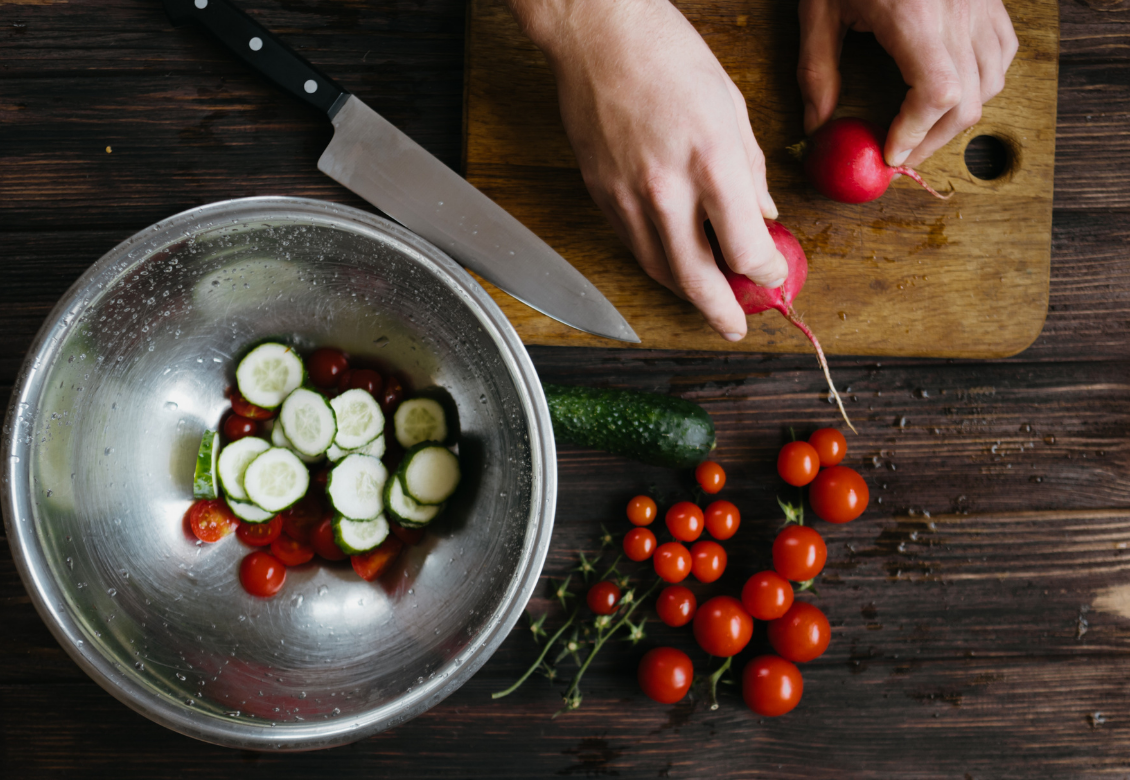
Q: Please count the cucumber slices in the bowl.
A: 14